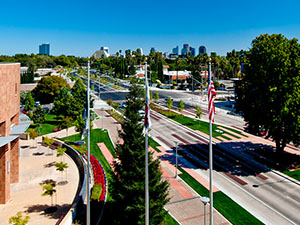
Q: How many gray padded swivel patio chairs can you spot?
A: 0